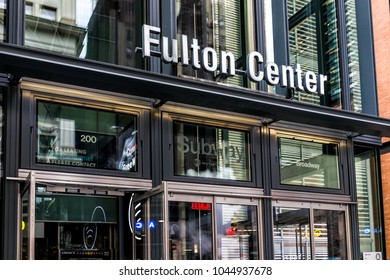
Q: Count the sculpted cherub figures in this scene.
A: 0